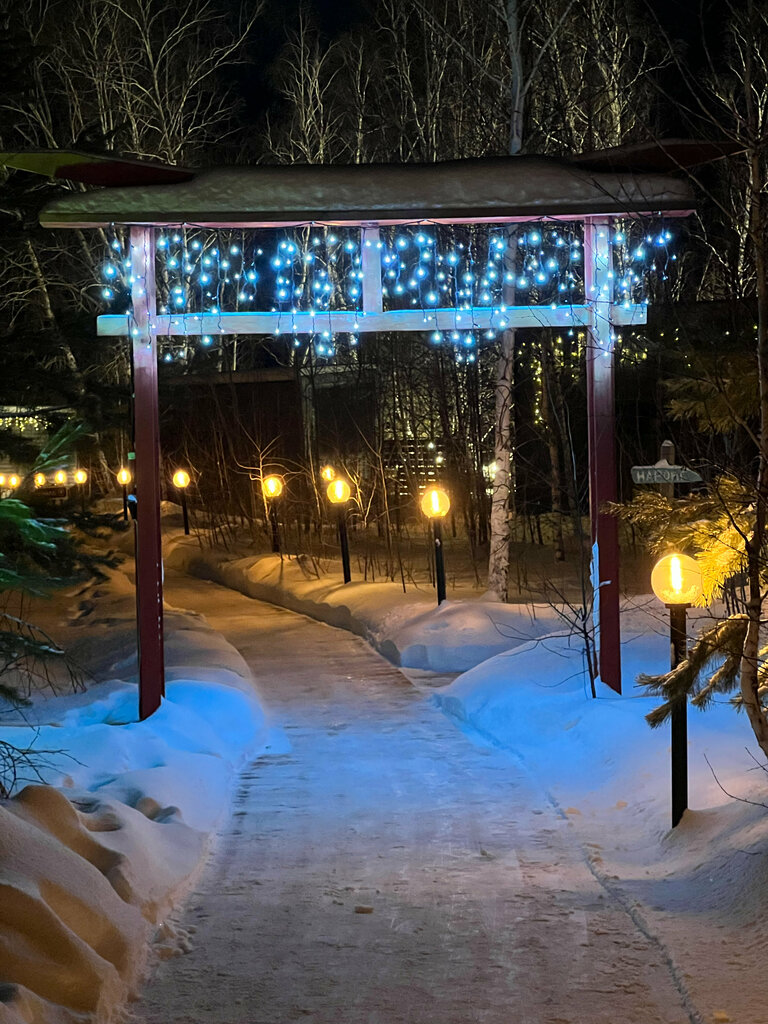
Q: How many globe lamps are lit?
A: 12